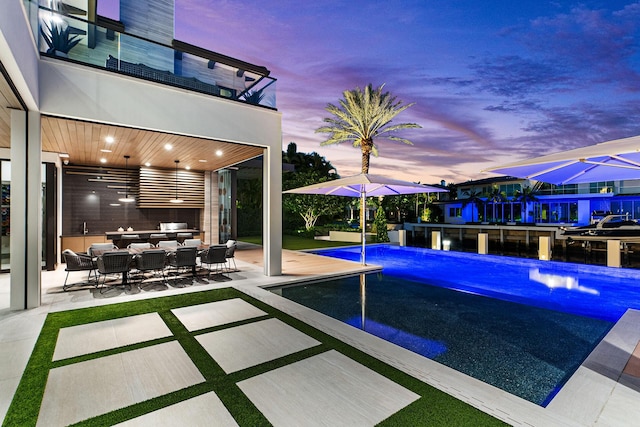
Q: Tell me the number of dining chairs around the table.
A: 10